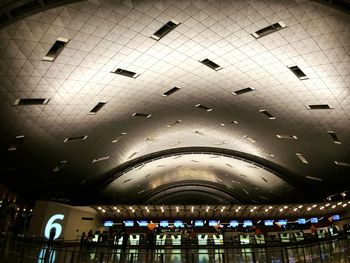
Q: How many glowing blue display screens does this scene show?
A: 14